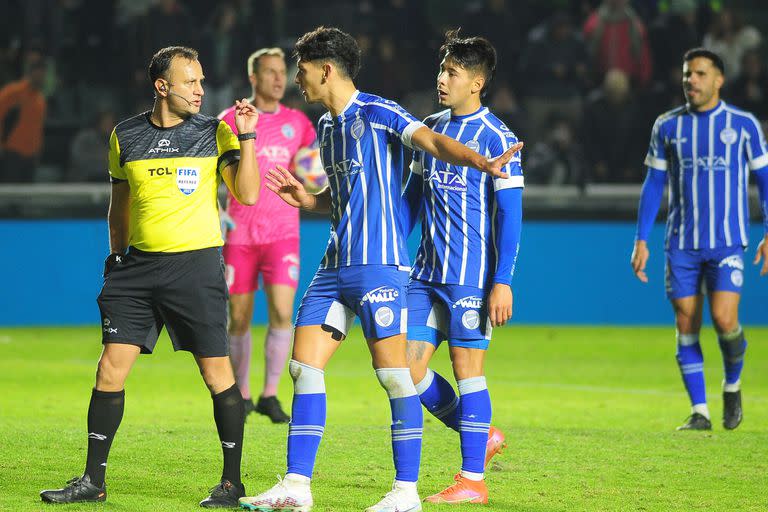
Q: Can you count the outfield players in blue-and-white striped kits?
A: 3